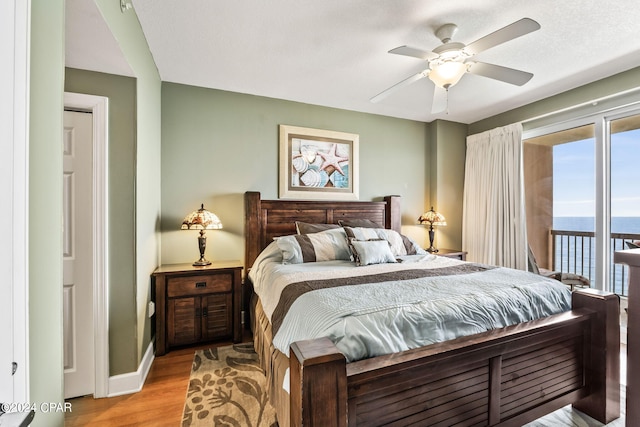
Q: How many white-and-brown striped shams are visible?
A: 2